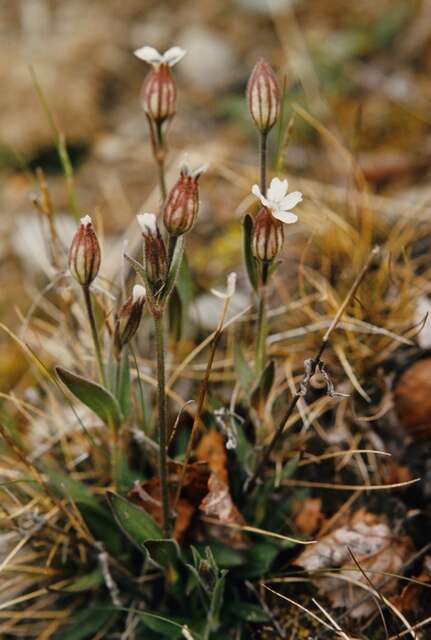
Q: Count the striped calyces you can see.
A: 7